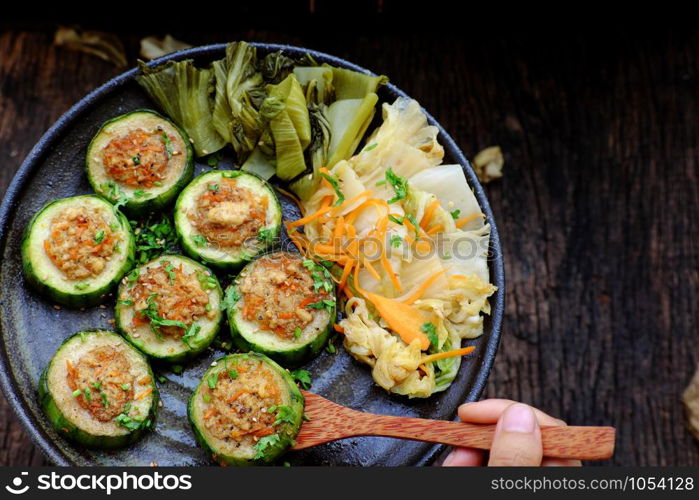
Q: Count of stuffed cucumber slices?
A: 7